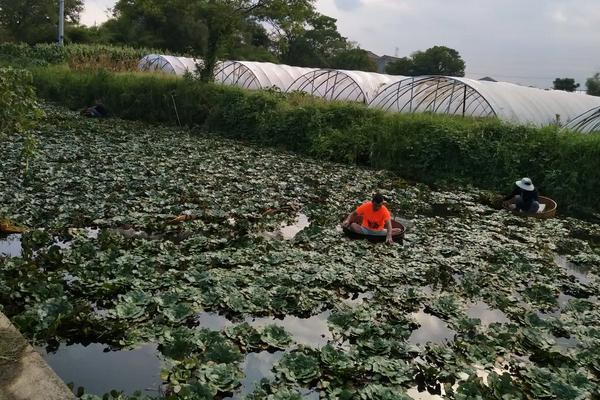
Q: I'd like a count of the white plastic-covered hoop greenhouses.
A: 5